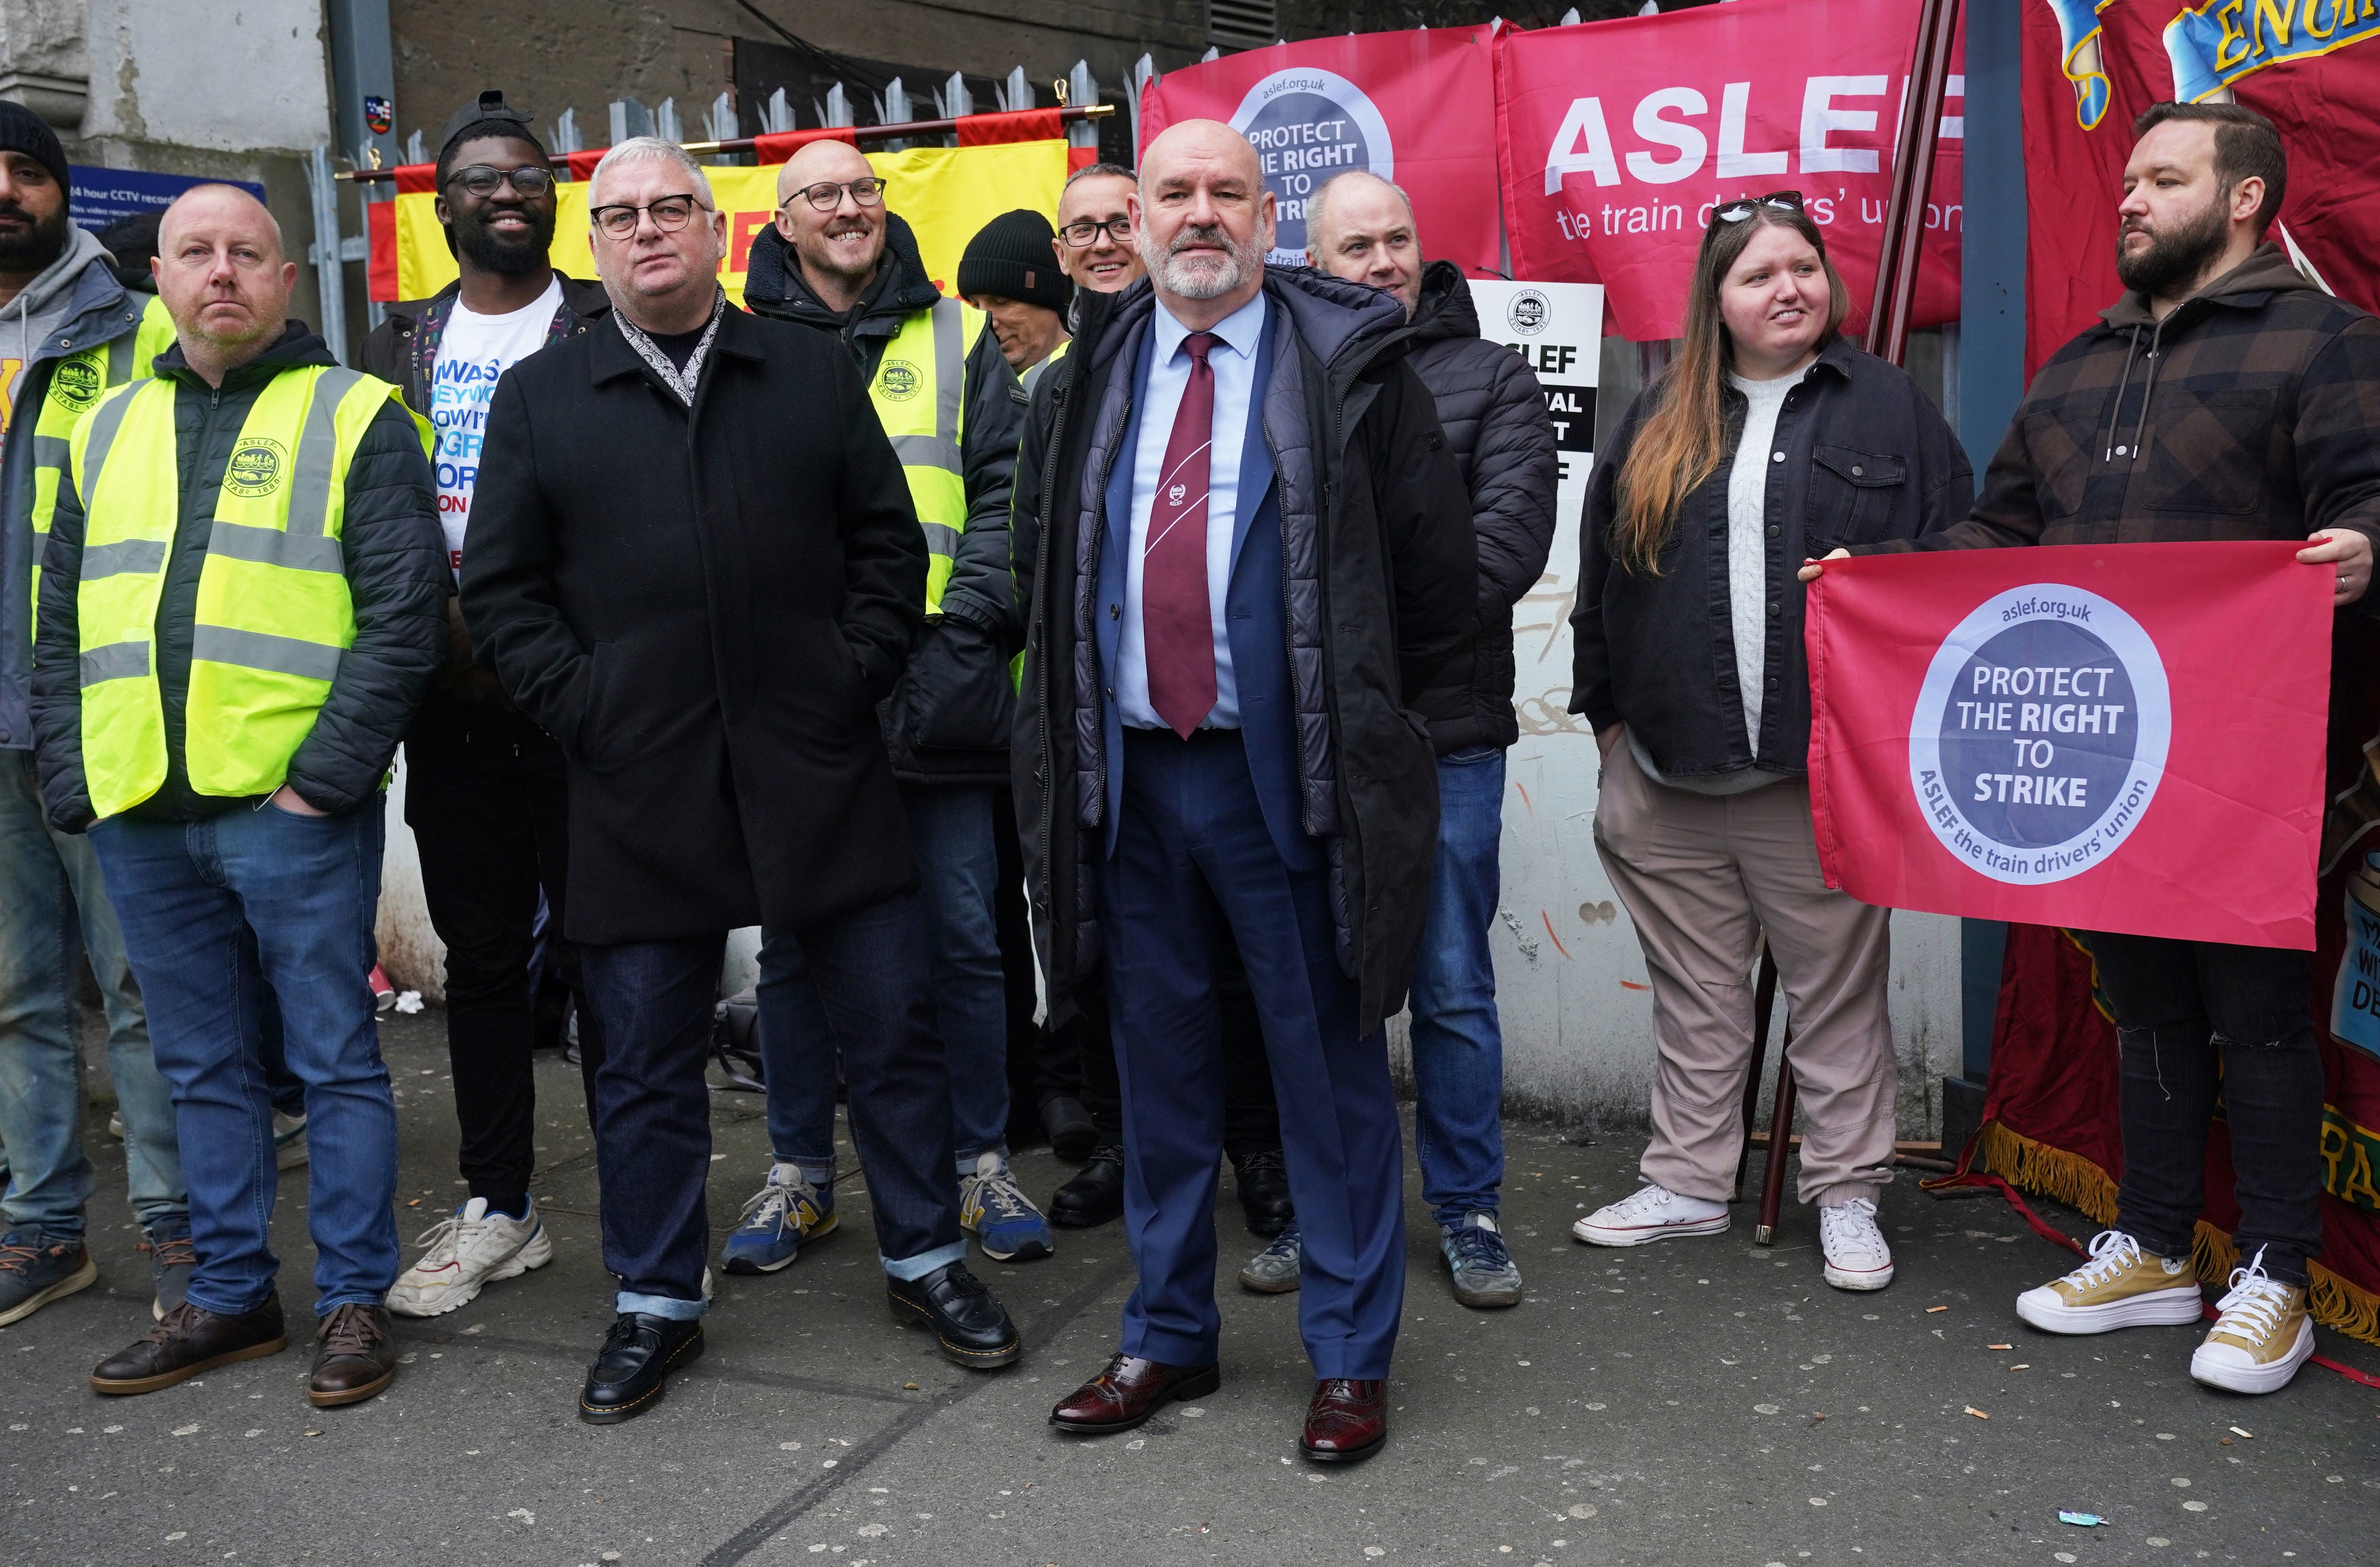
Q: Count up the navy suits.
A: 1